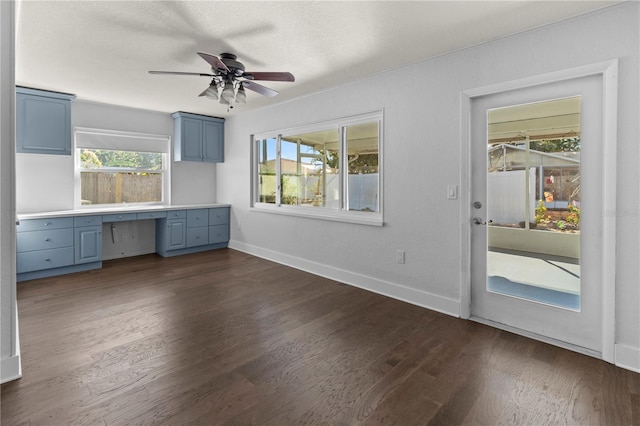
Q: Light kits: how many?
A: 1